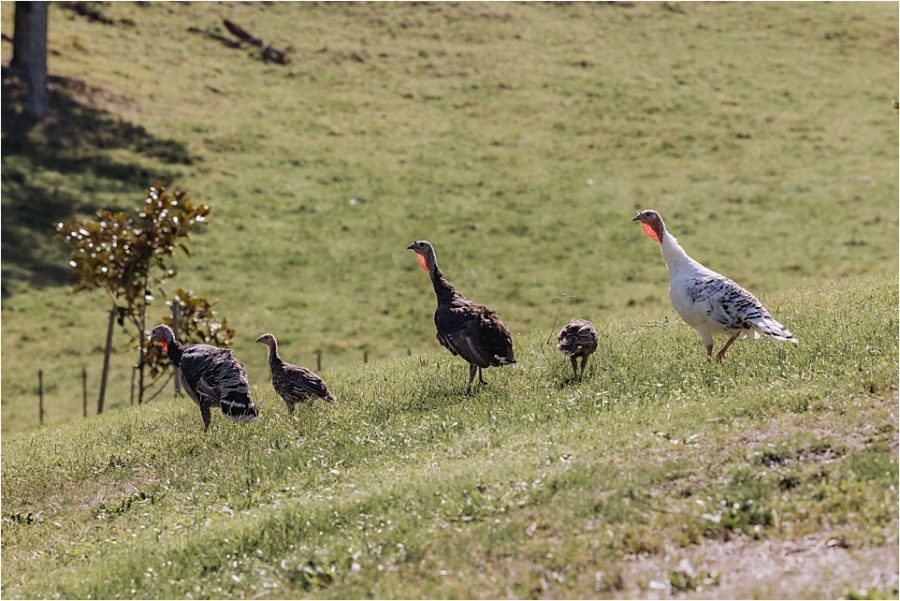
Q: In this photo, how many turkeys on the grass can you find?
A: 5